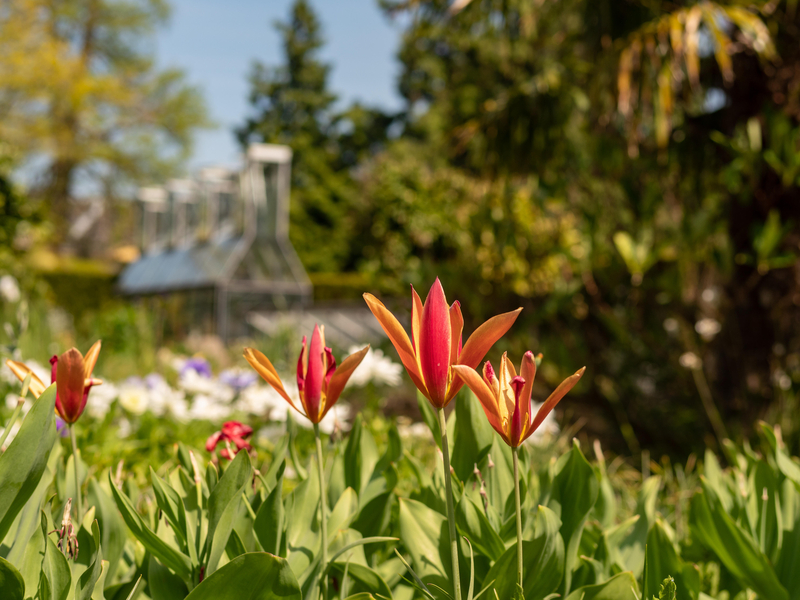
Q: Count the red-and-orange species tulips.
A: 4